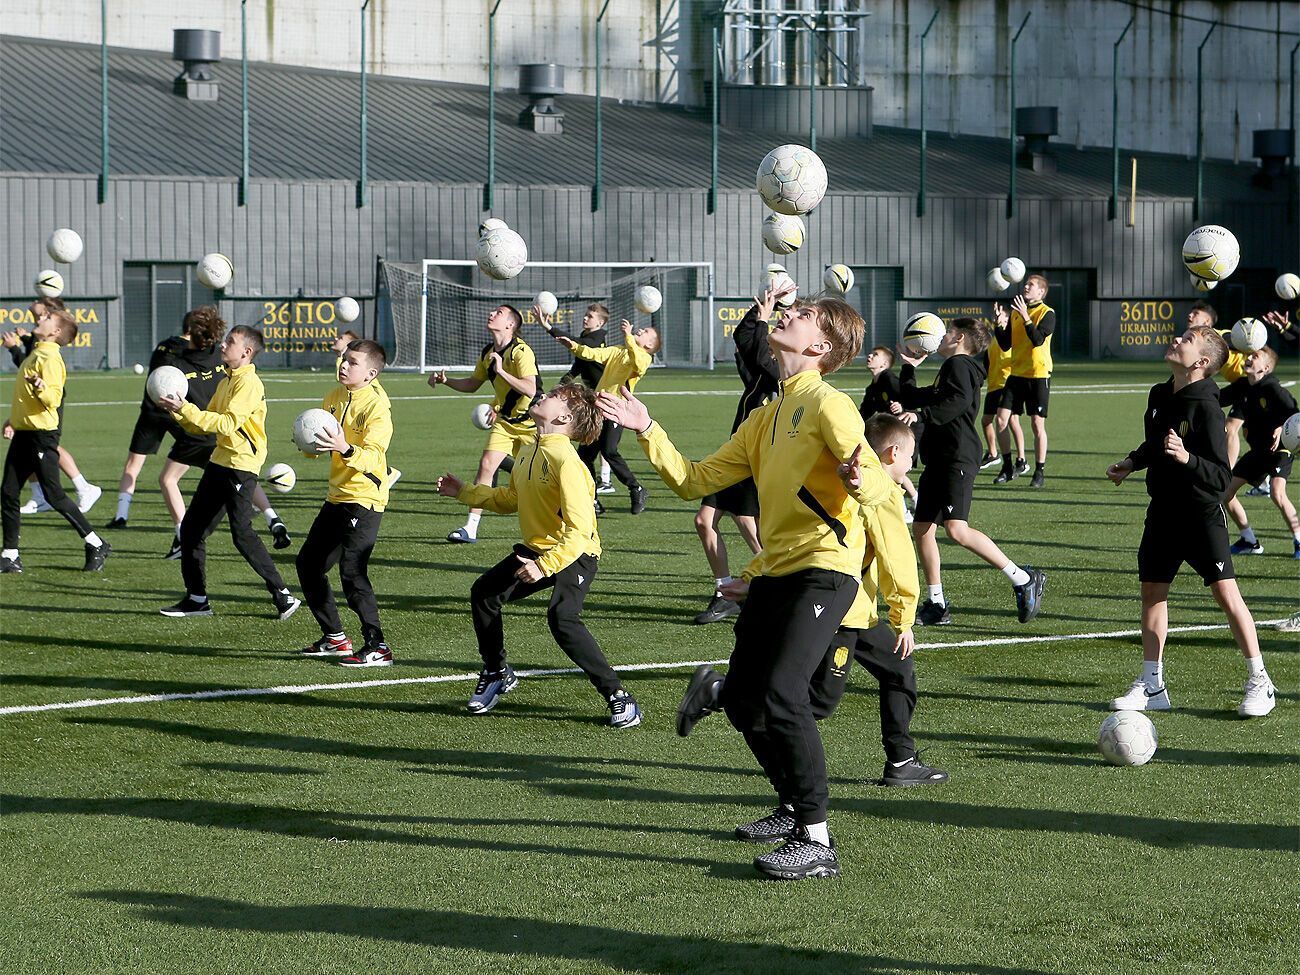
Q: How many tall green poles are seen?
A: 12